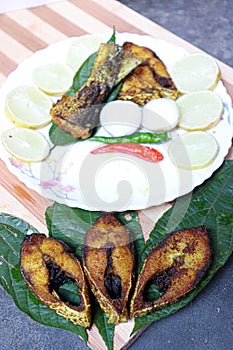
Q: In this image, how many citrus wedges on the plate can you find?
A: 7